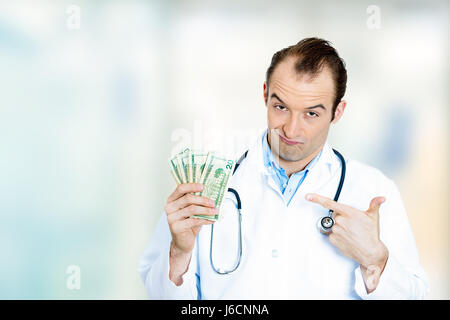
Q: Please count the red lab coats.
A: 0